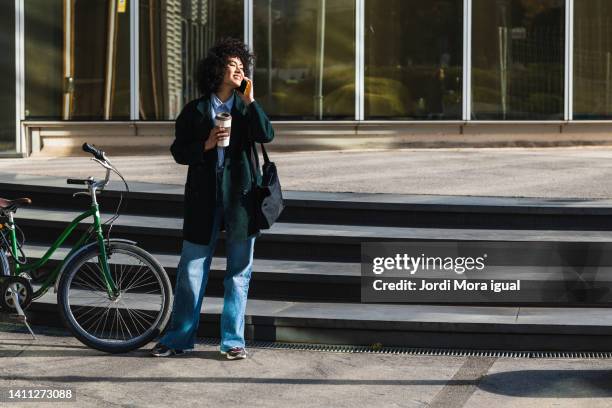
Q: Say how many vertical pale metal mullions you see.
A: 6